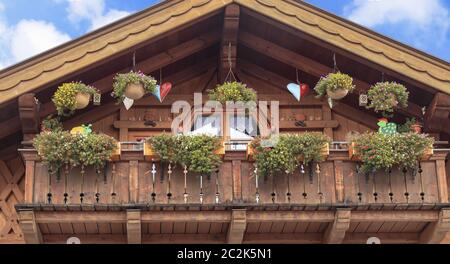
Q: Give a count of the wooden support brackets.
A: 5